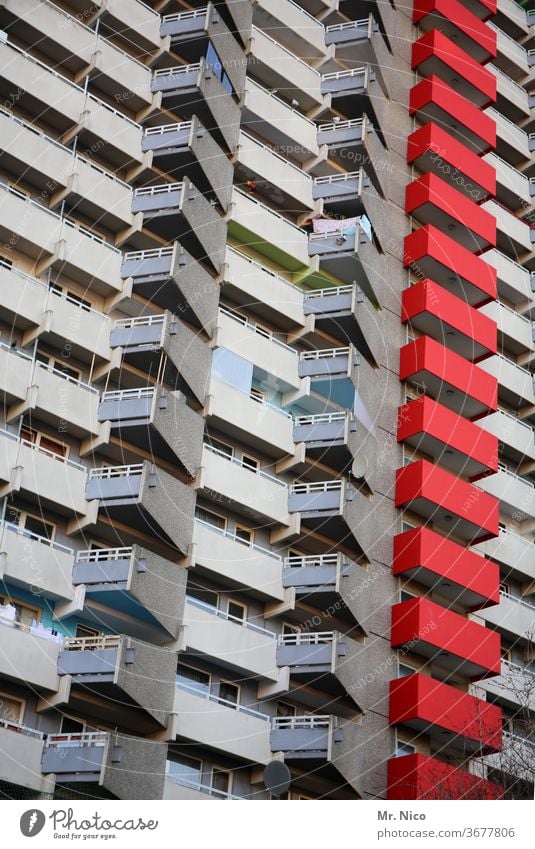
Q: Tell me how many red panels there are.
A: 15